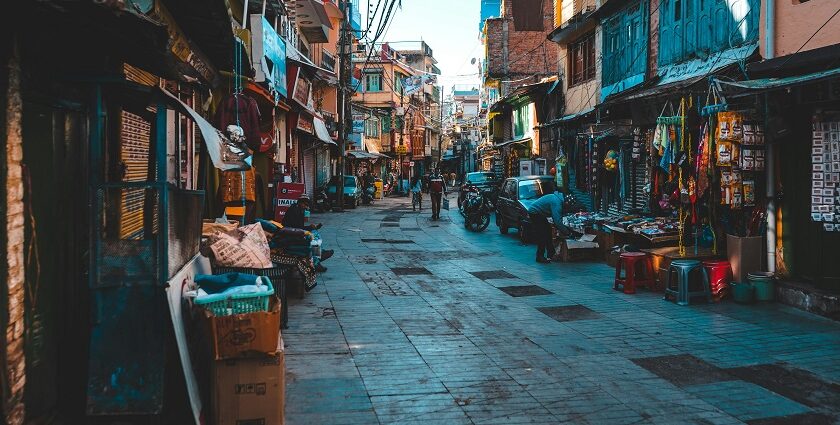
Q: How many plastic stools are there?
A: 3